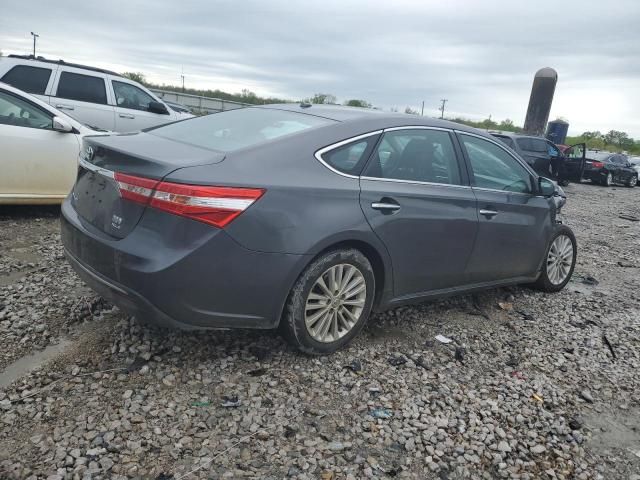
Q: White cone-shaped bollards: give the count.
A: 0